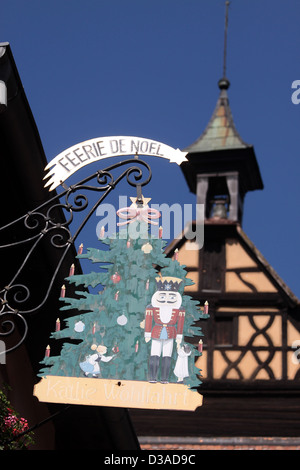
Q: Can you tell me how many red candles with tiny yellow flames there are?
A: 15